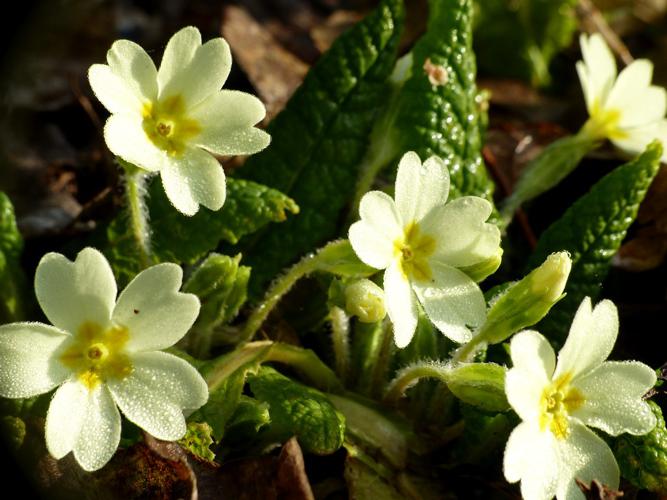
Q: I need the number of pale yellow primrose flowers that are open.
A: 5